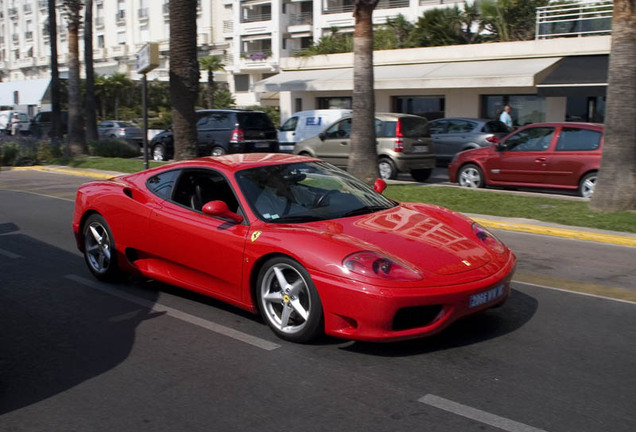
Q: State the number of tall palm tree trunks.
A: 6